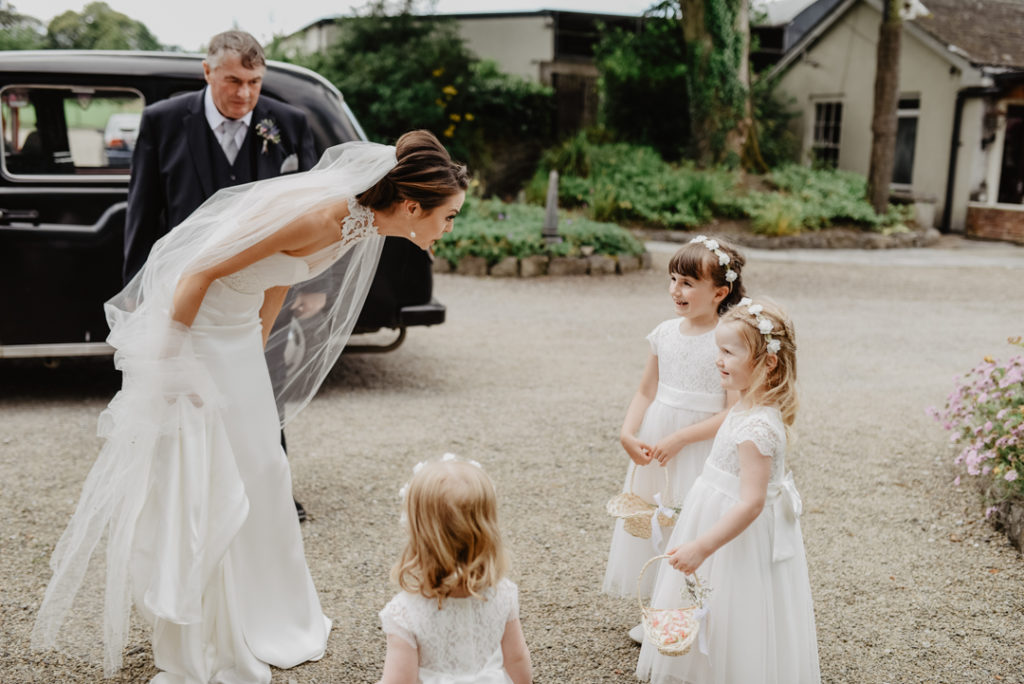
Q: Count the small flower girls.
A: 3